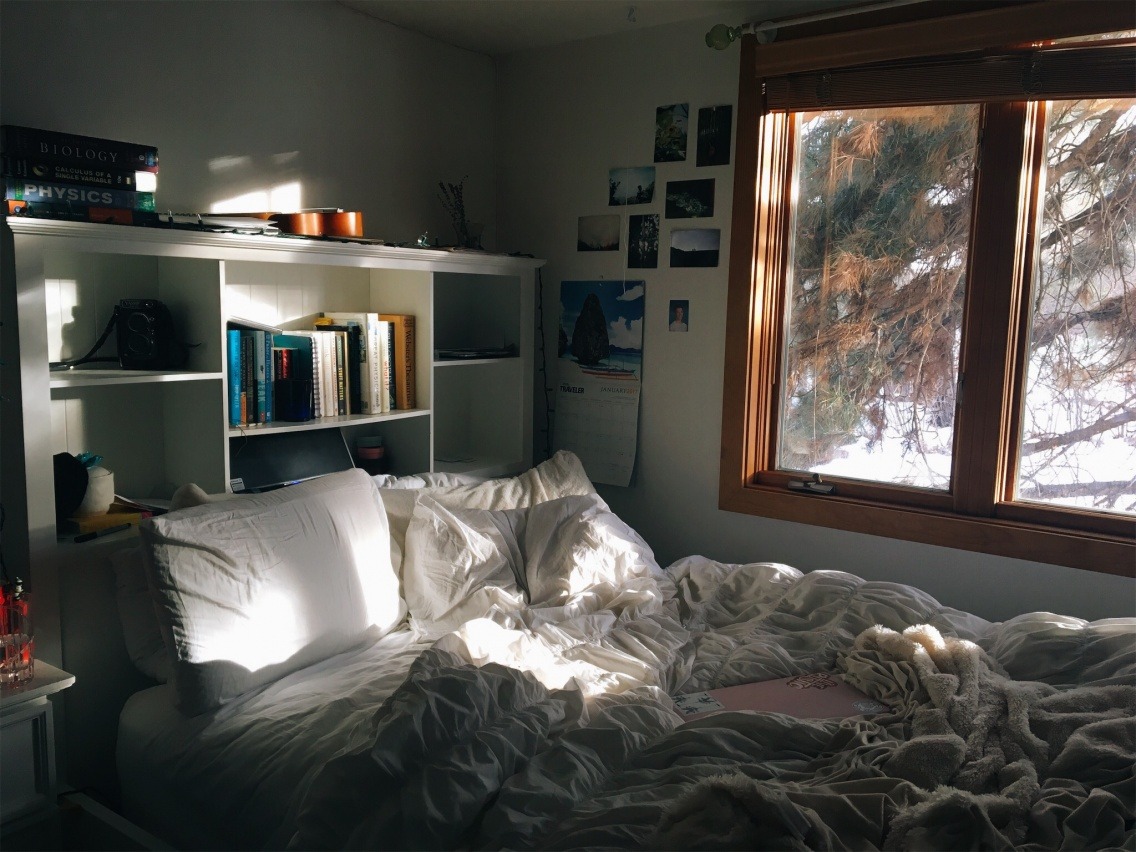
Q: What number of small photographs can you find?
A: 8